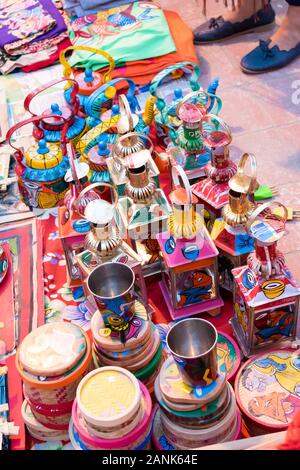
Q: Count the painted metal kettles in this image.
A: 7